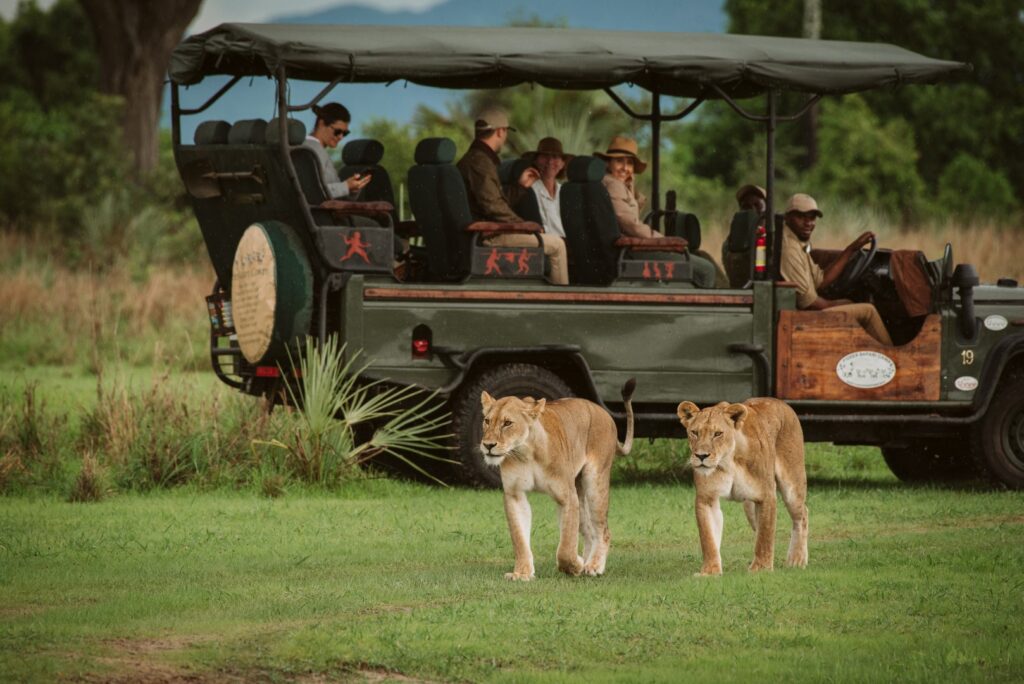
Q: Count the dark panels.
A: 3